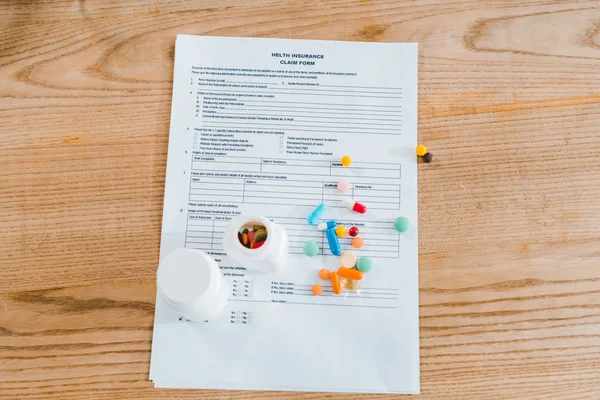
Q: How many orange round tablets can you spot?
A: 3